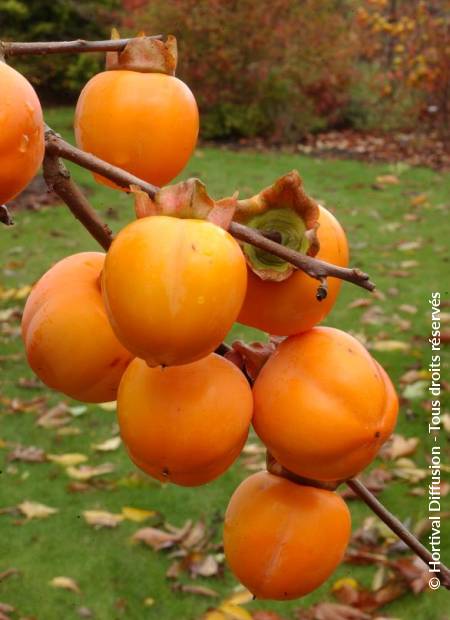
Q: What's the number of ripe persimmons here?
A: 8